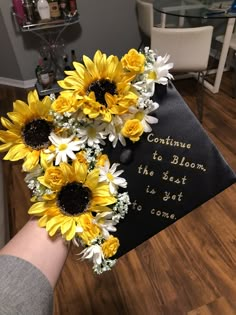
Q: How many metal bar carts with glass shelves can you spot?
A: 1